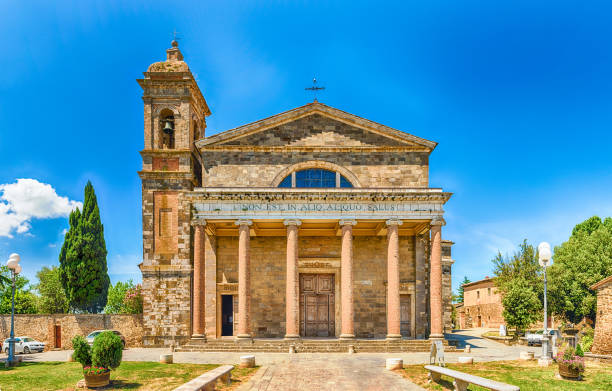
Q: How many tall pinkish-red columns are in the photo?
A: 6